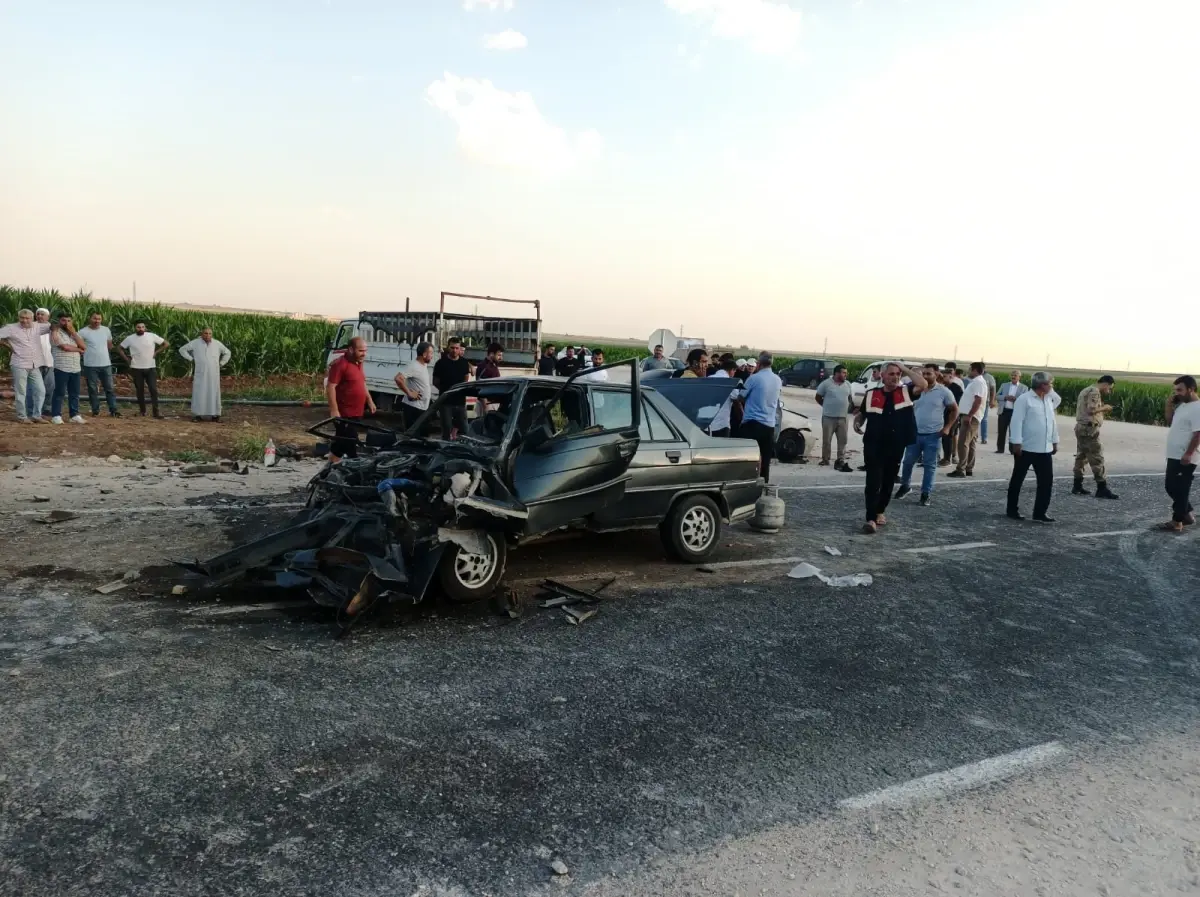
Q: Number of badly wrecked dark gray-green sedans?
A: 1